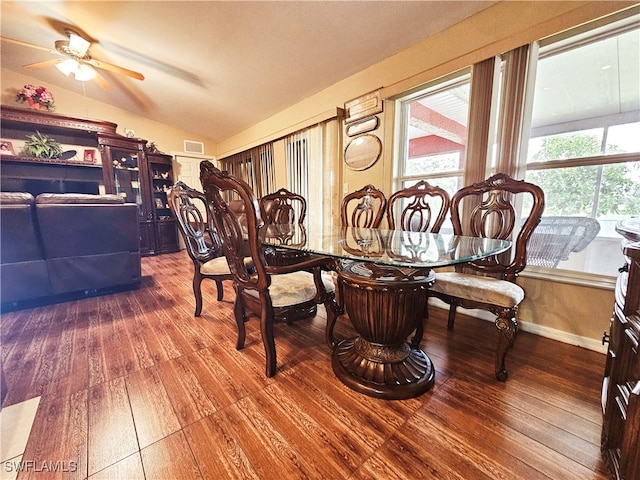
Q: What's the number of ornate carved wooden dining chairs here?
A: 6